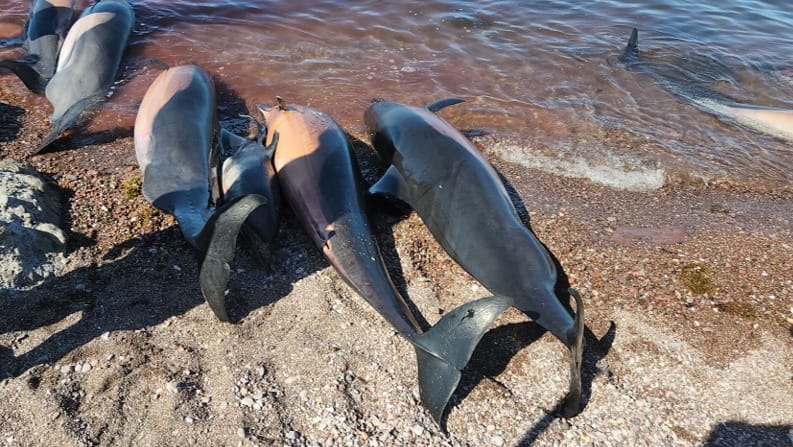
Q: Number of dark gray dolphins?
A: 7